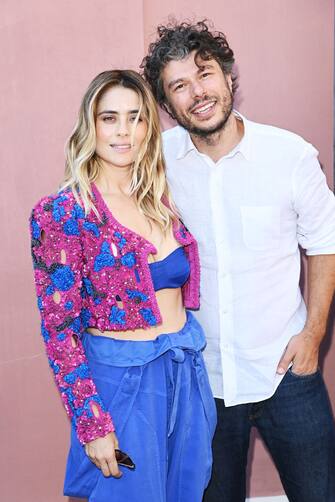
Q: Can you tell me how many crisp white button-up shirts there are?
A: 1